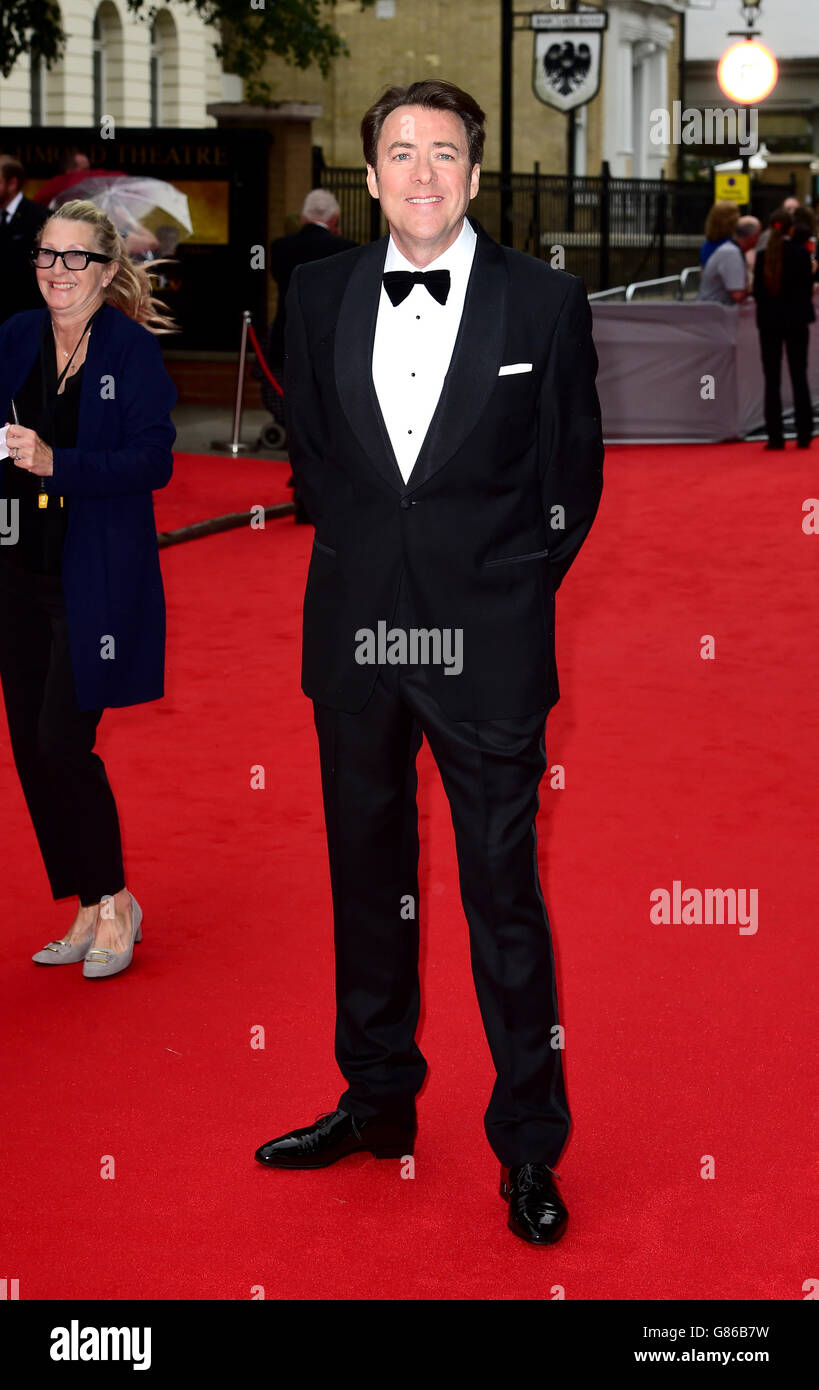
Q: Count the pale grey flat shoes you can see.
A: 2